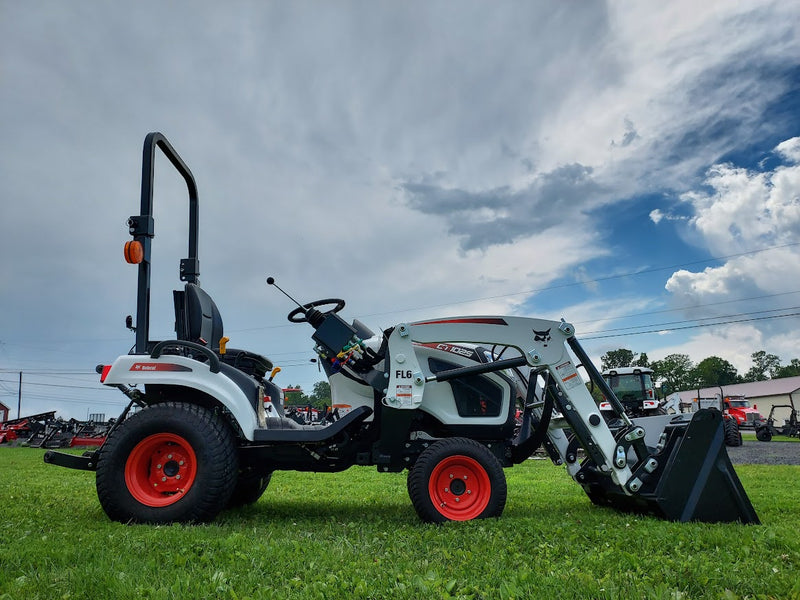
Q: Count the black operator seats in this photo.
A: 1